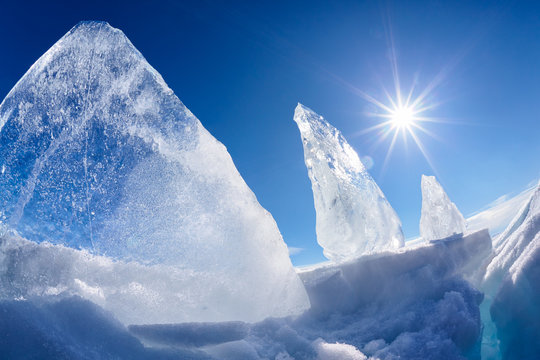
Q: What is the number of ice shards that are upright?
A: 3